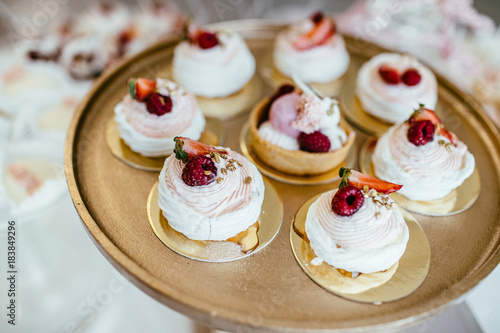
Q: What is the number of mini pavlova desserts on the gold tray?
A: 7